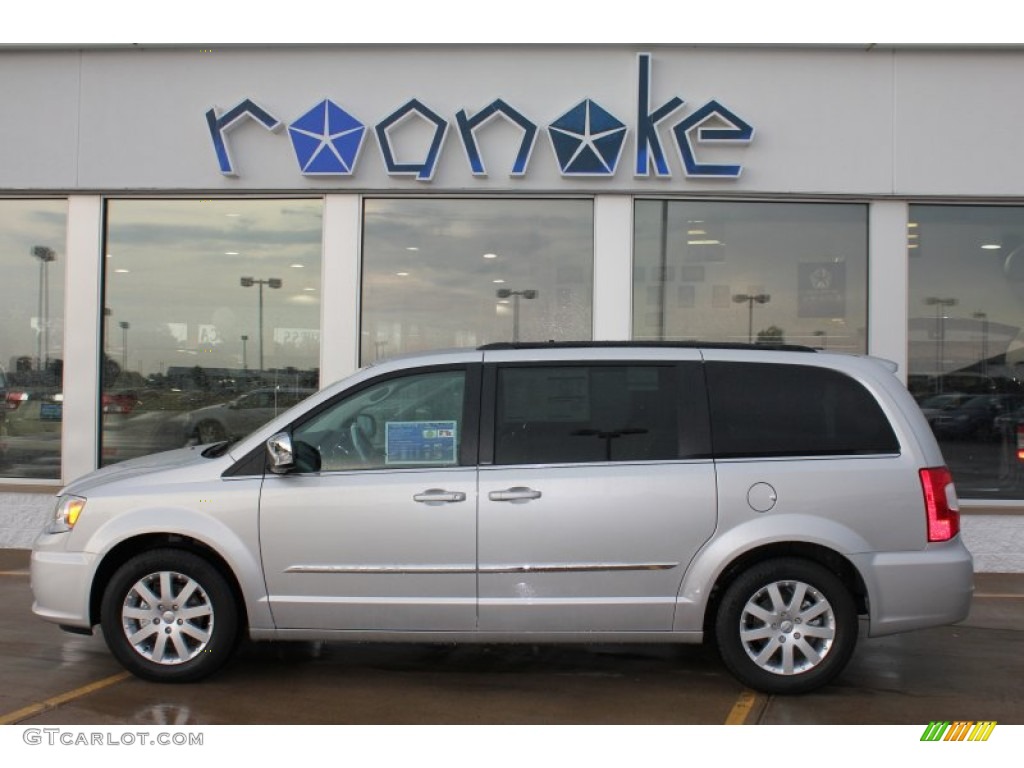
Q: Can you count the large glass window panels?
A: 5